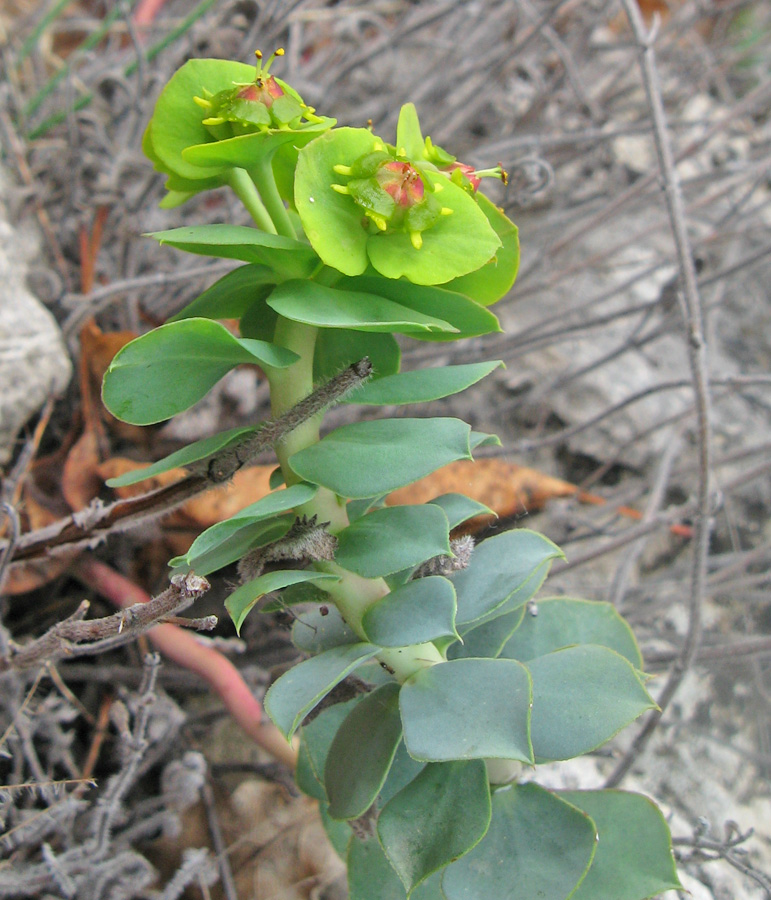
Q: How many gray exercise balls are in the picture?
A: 0